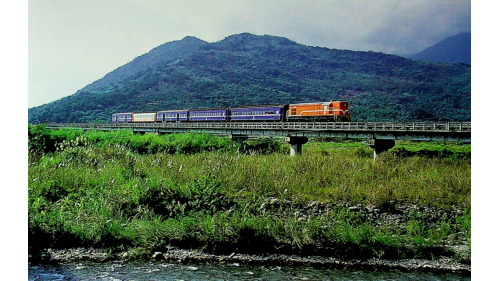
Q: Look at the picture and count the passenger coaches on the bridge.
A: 5